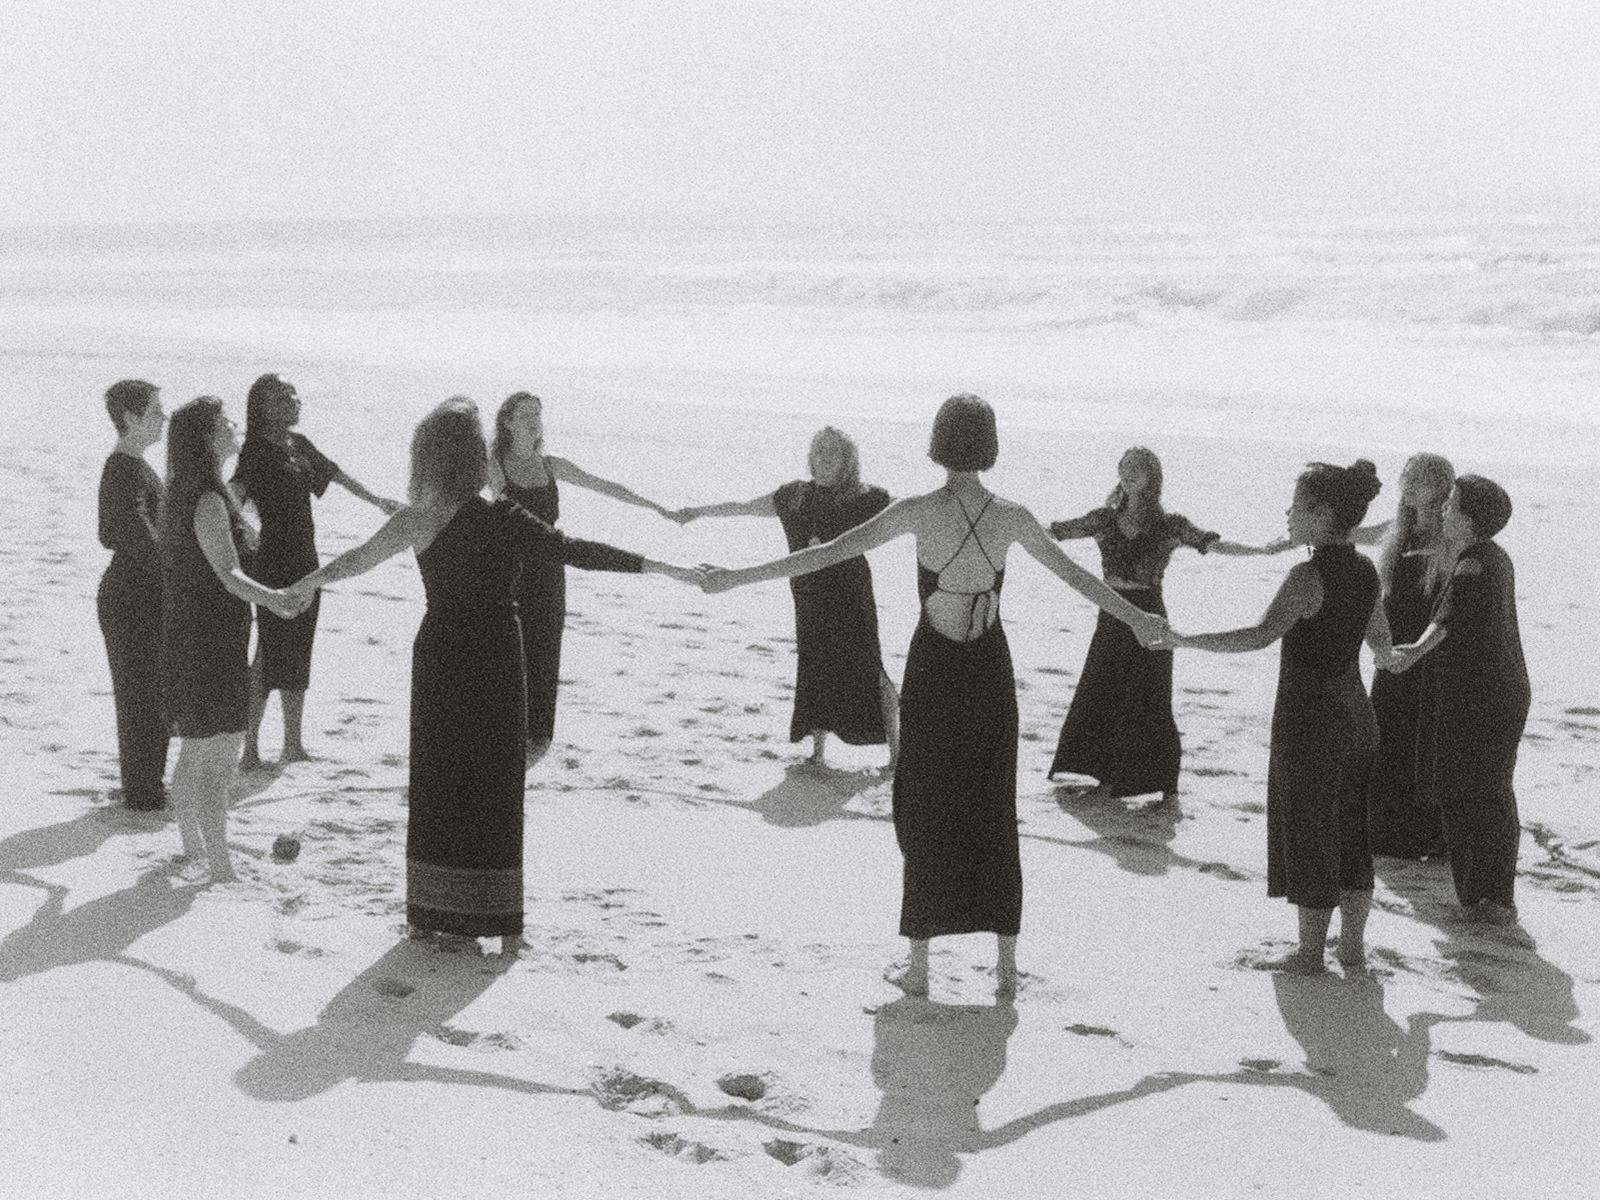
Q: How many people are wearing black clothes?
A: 11